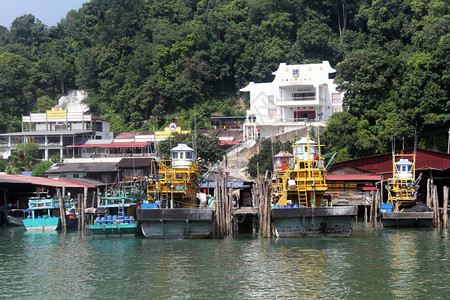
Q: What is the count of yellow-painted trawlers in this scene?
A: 3